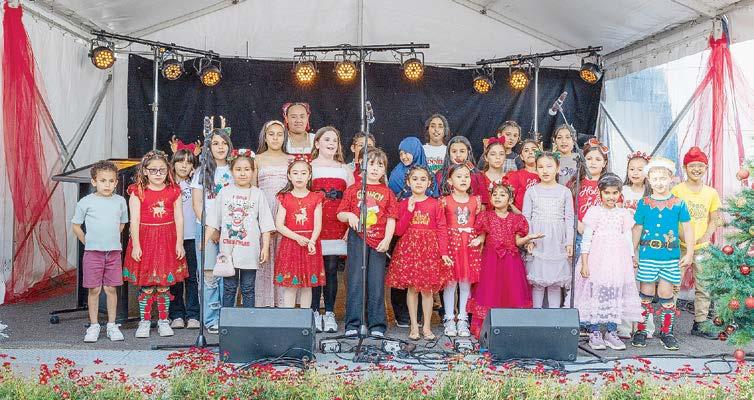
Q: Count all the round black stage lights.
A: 9